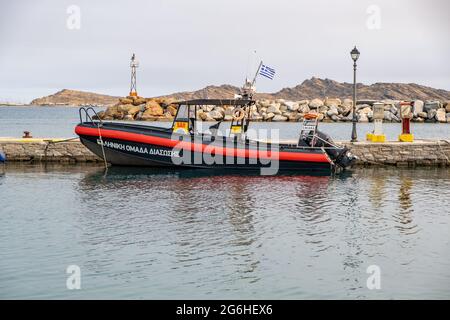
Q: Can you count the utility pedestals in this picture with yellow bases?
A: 2